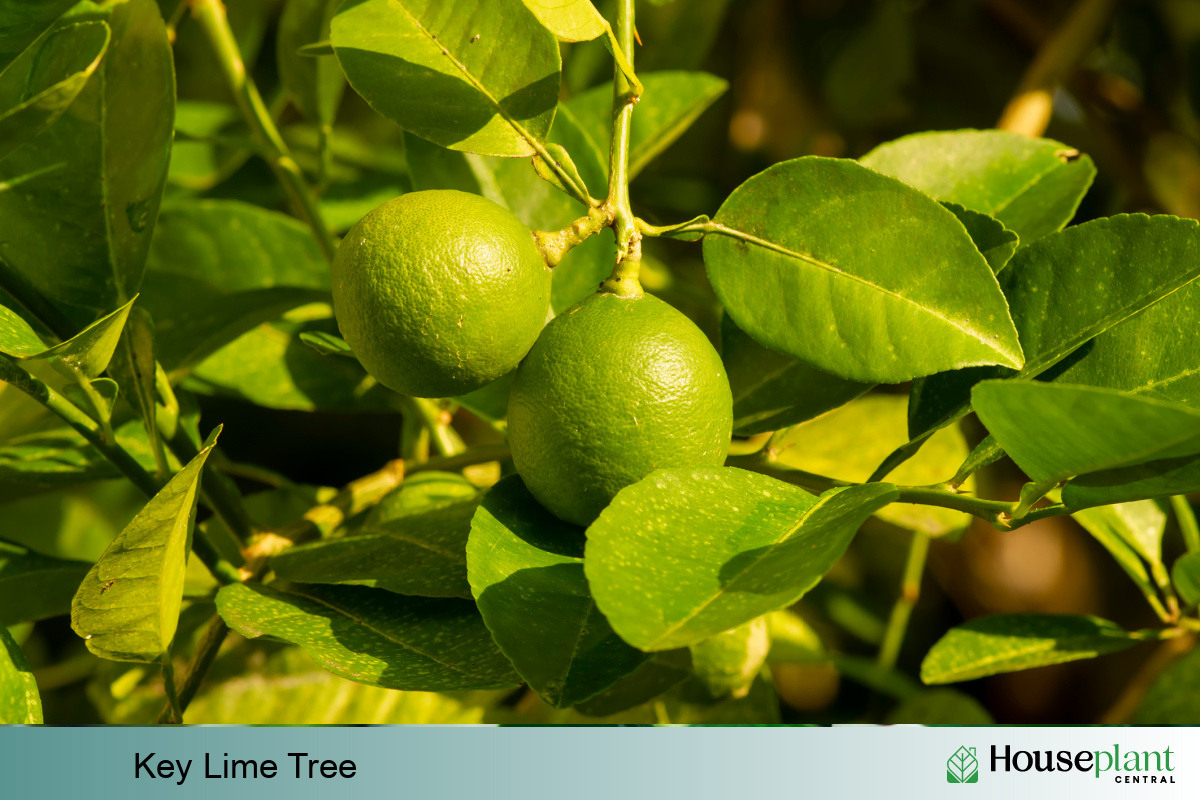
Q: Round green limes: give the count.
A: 2